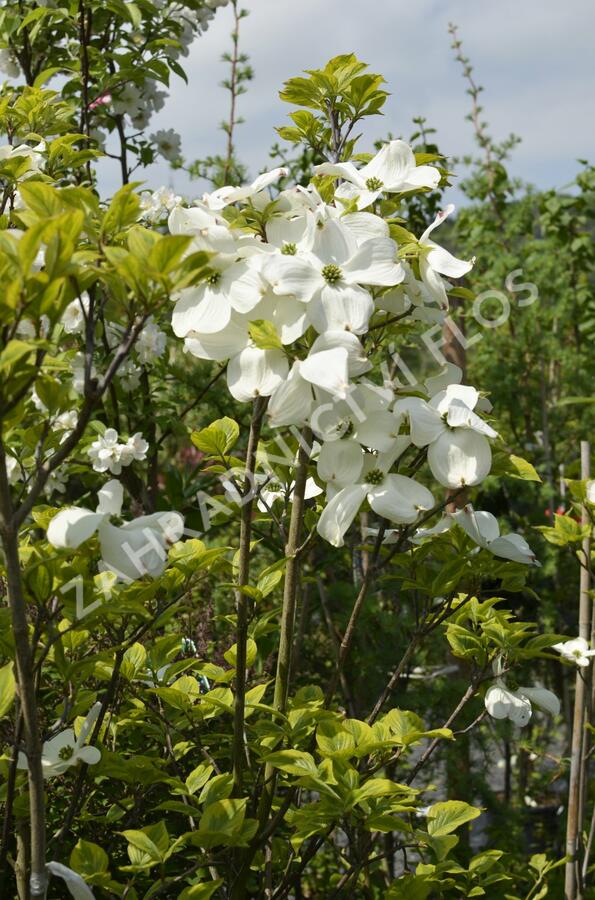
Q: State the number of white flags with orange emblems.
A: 0